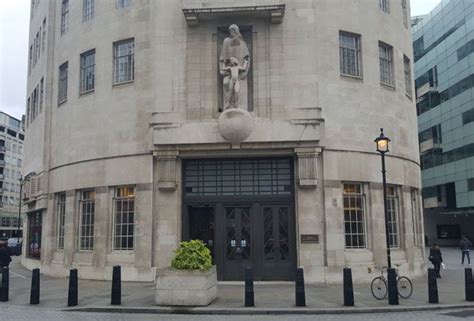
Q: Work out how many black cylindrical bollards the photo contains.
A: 10